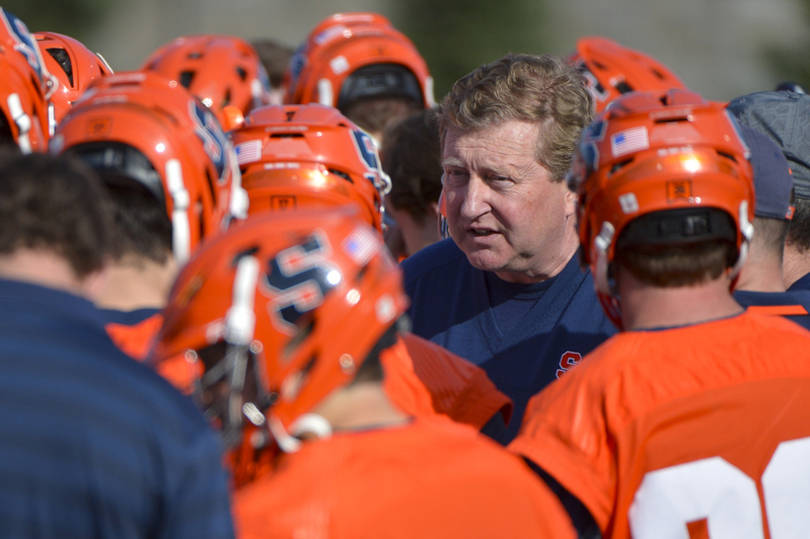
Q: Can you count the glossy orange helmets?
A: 9